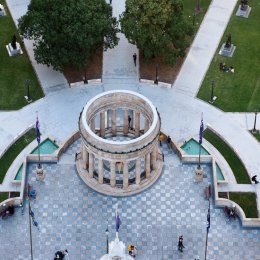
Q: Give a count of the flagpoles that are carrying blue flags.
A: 5